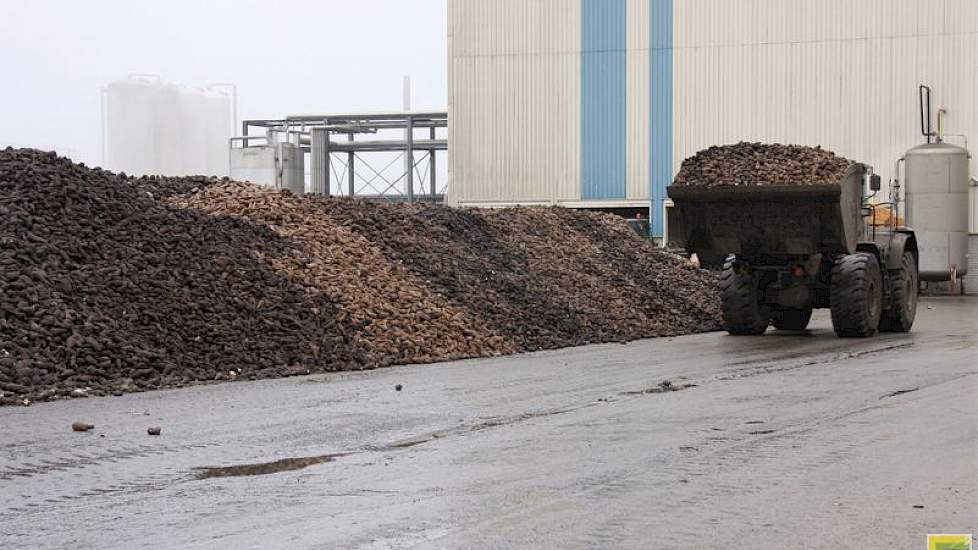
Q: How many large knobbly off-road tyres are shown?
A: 4